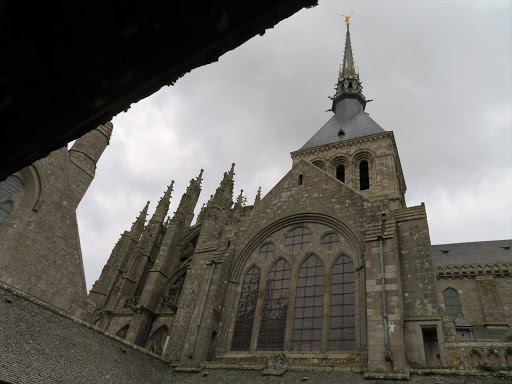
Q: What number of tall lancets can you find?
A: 4